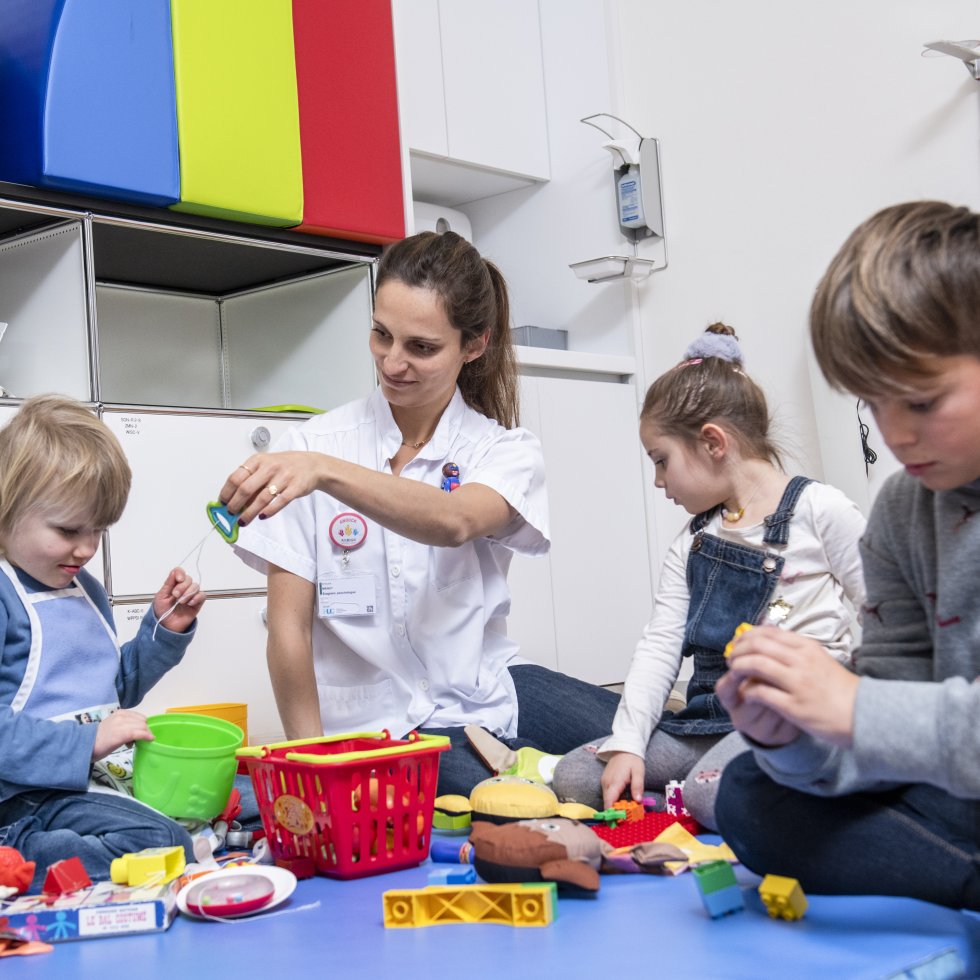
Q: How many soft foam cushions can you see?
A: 3